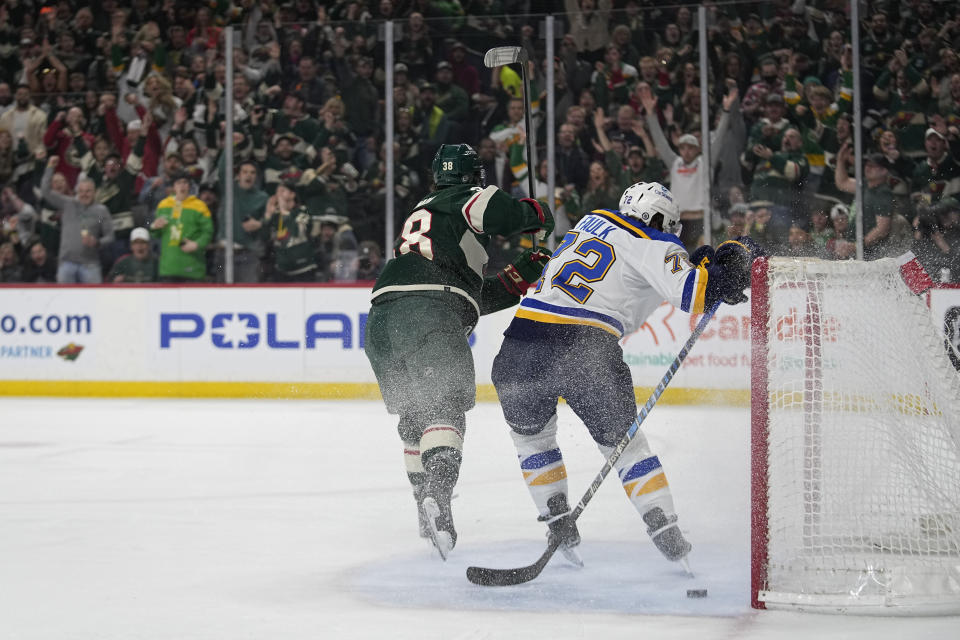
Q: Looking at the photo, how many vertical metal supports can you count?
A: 5